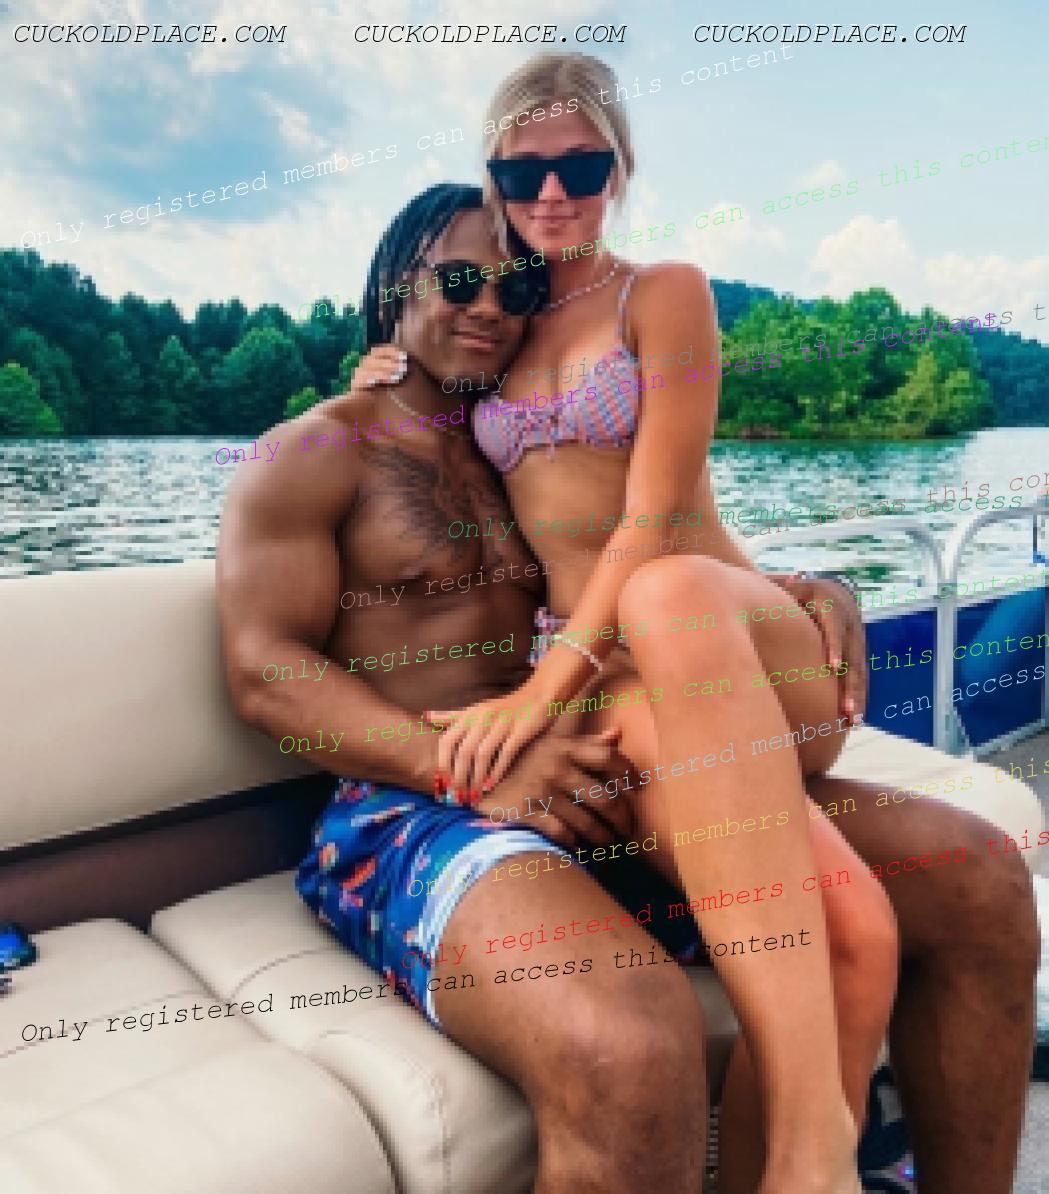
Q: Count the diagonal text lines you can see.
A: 12